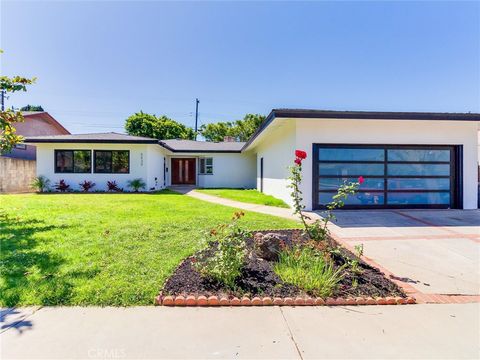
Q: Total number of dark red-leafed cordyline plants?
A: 3